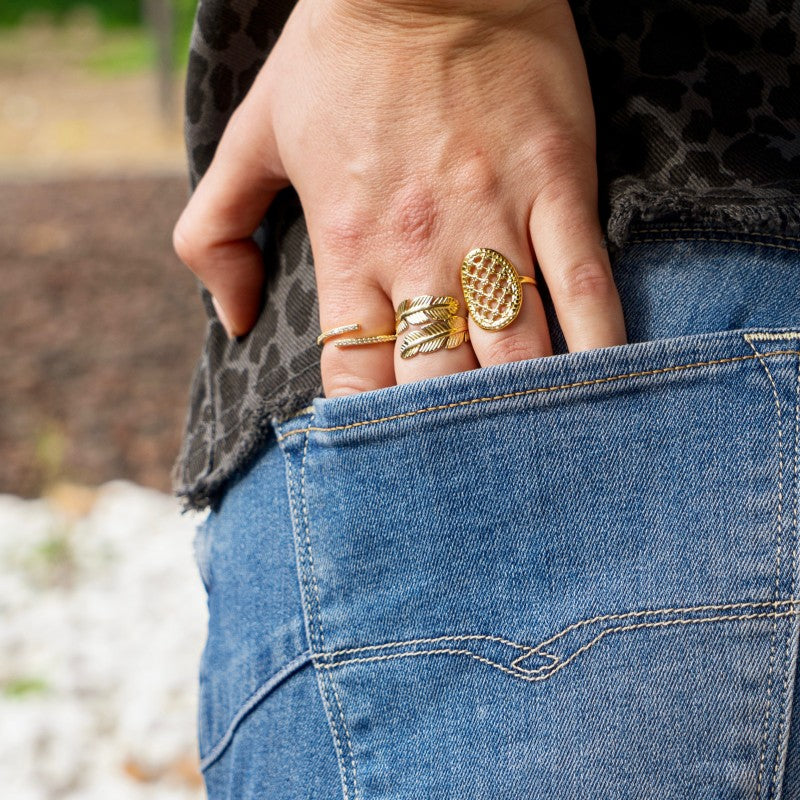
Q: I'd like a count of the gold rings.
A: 3